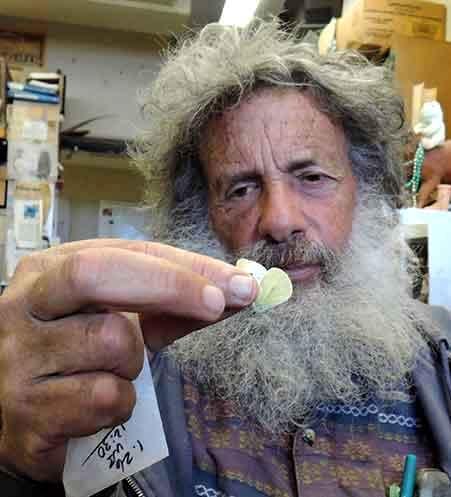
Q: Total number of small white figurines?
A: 1